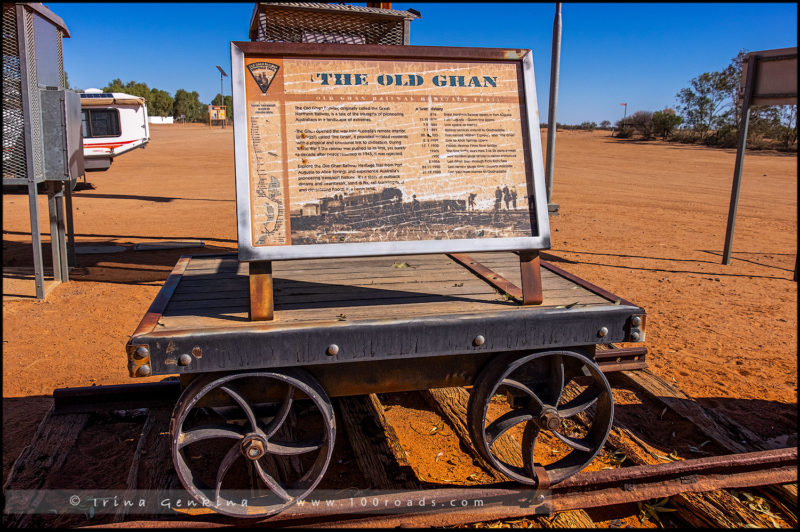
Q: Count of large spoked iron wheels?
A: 2